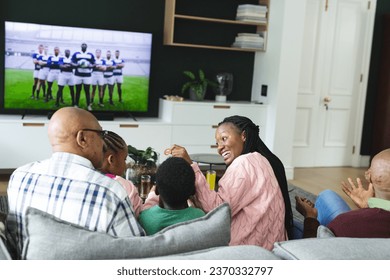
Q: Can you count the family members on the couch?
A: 5